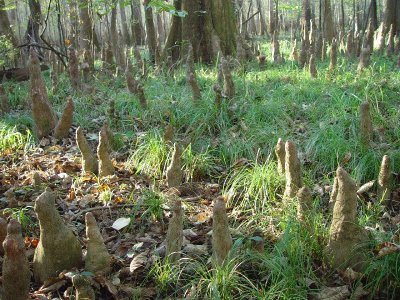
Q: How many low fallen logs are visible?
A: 1